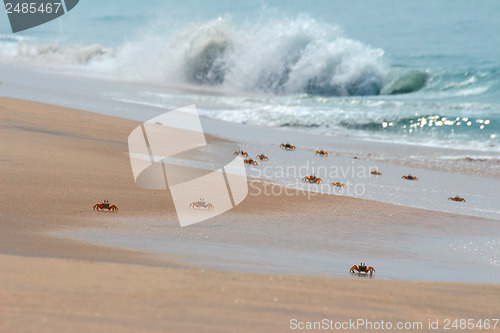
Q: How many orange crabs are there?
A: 13